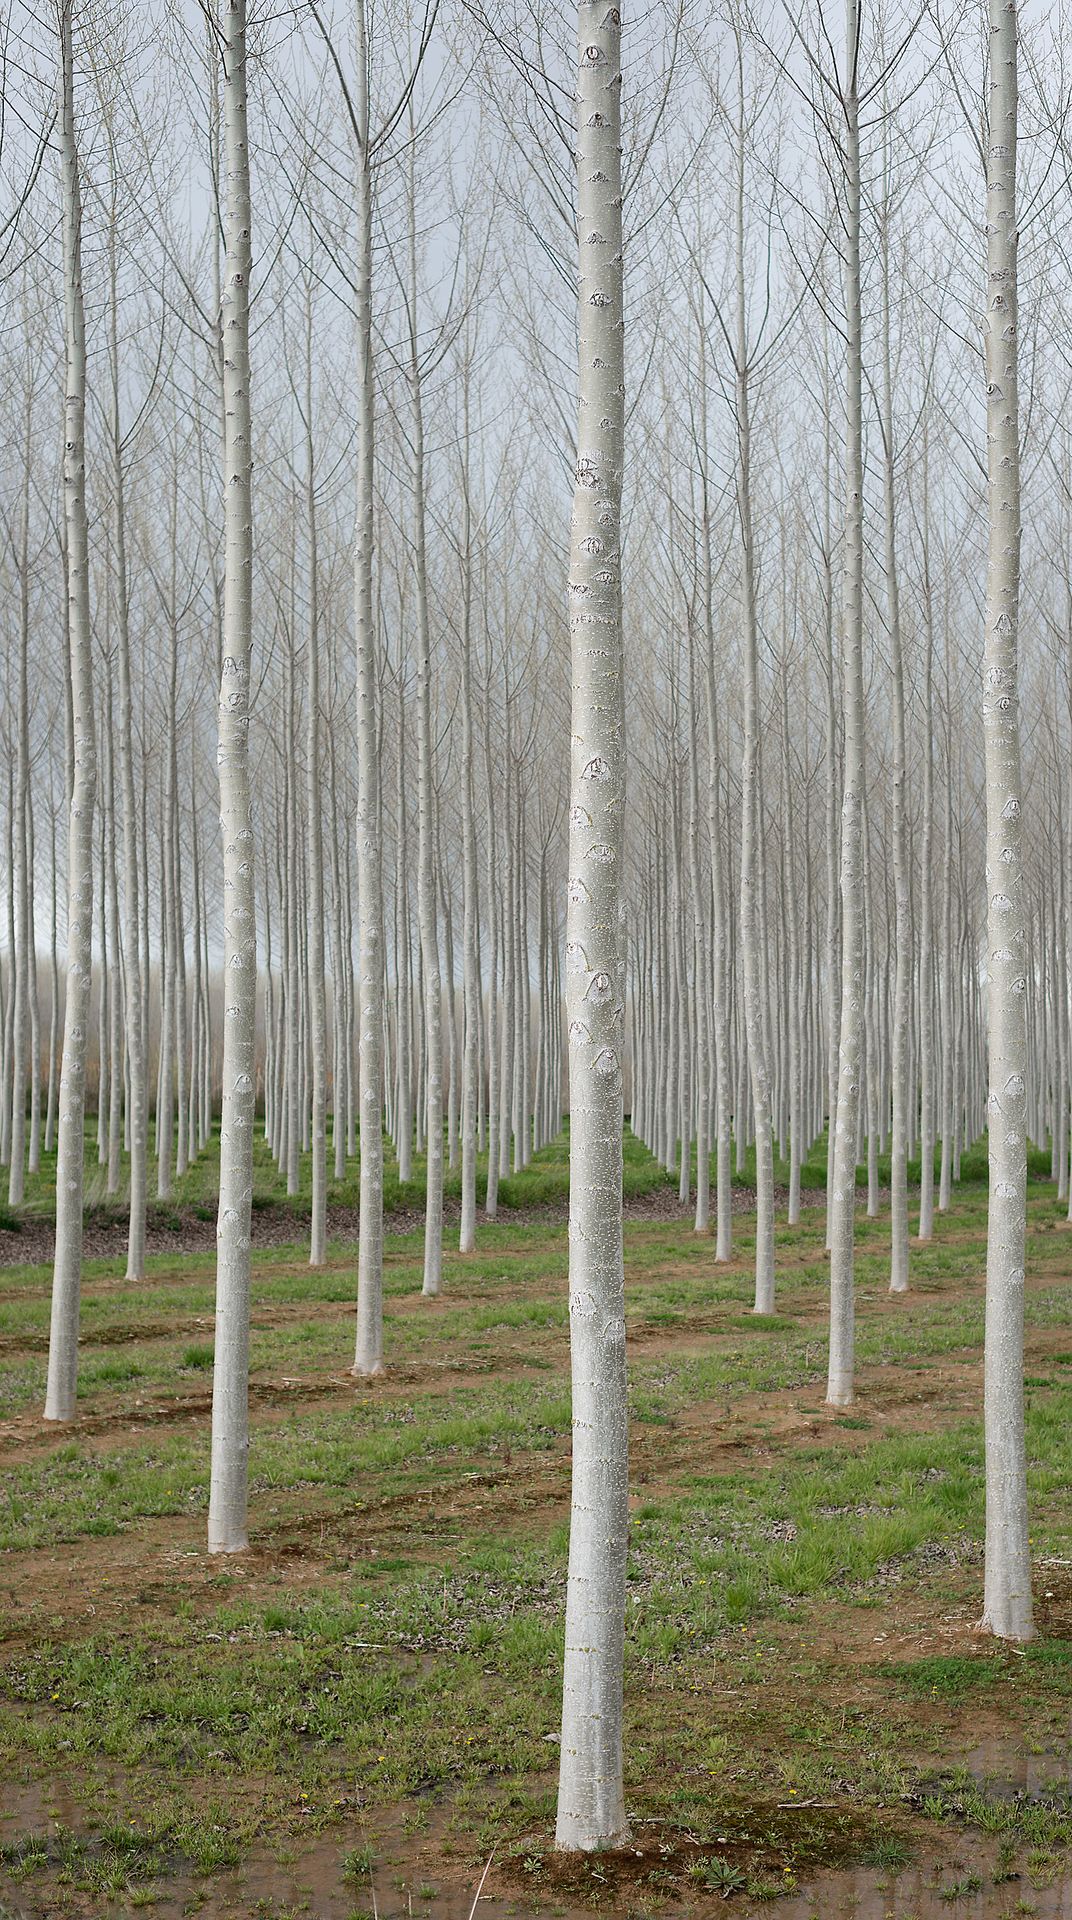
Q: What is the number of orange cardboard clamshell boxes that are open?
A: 0